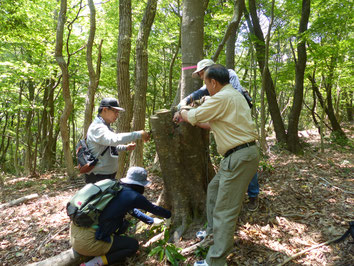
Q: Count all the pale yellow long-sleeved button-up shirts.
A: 1